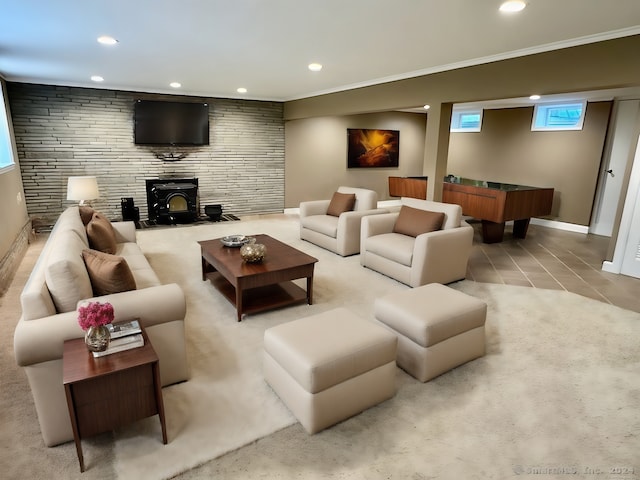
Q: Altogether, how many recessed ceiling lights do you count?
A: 8